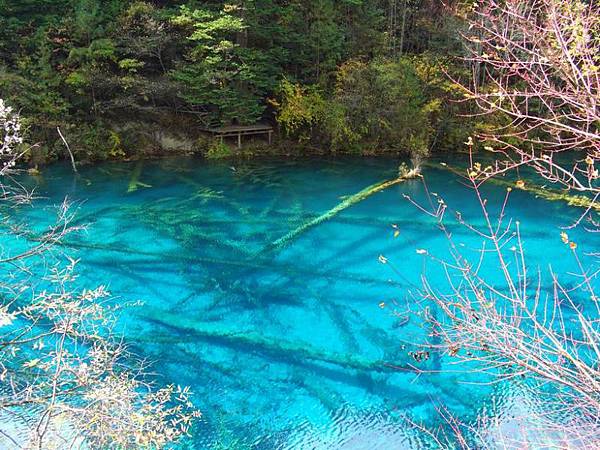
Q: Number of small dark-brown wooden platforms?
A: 1